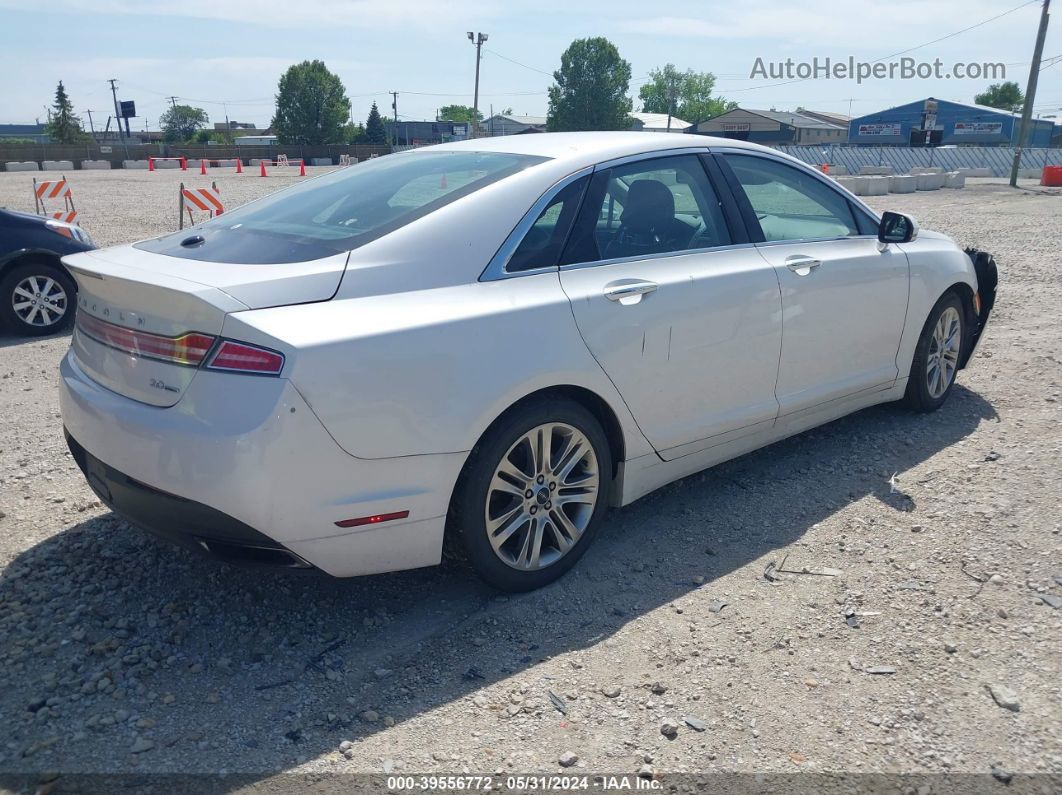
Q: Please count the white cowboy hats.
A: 0